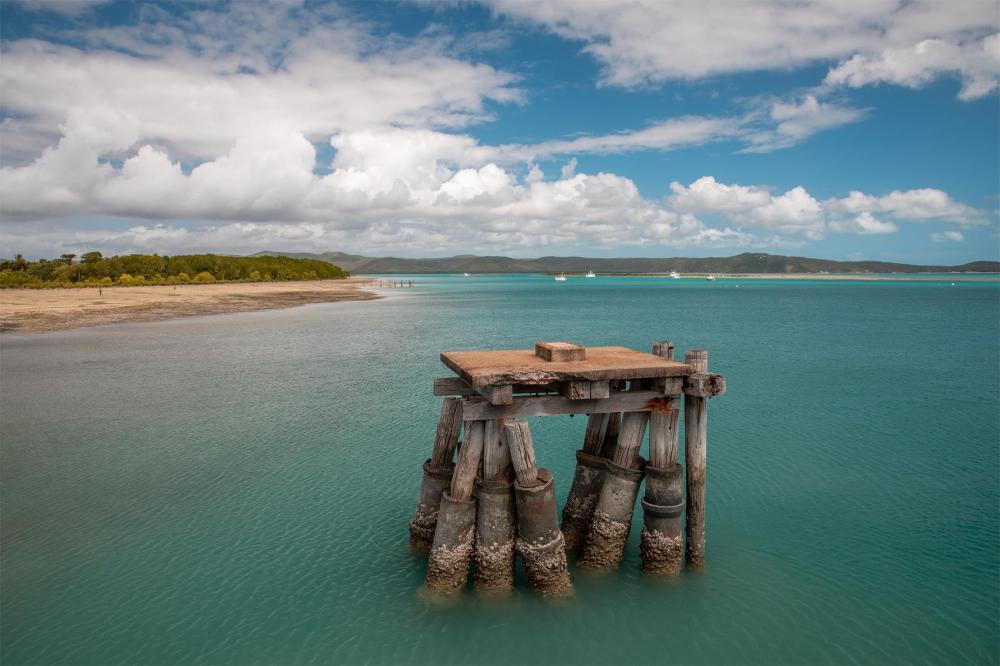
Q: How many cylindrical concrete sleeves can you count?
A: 7